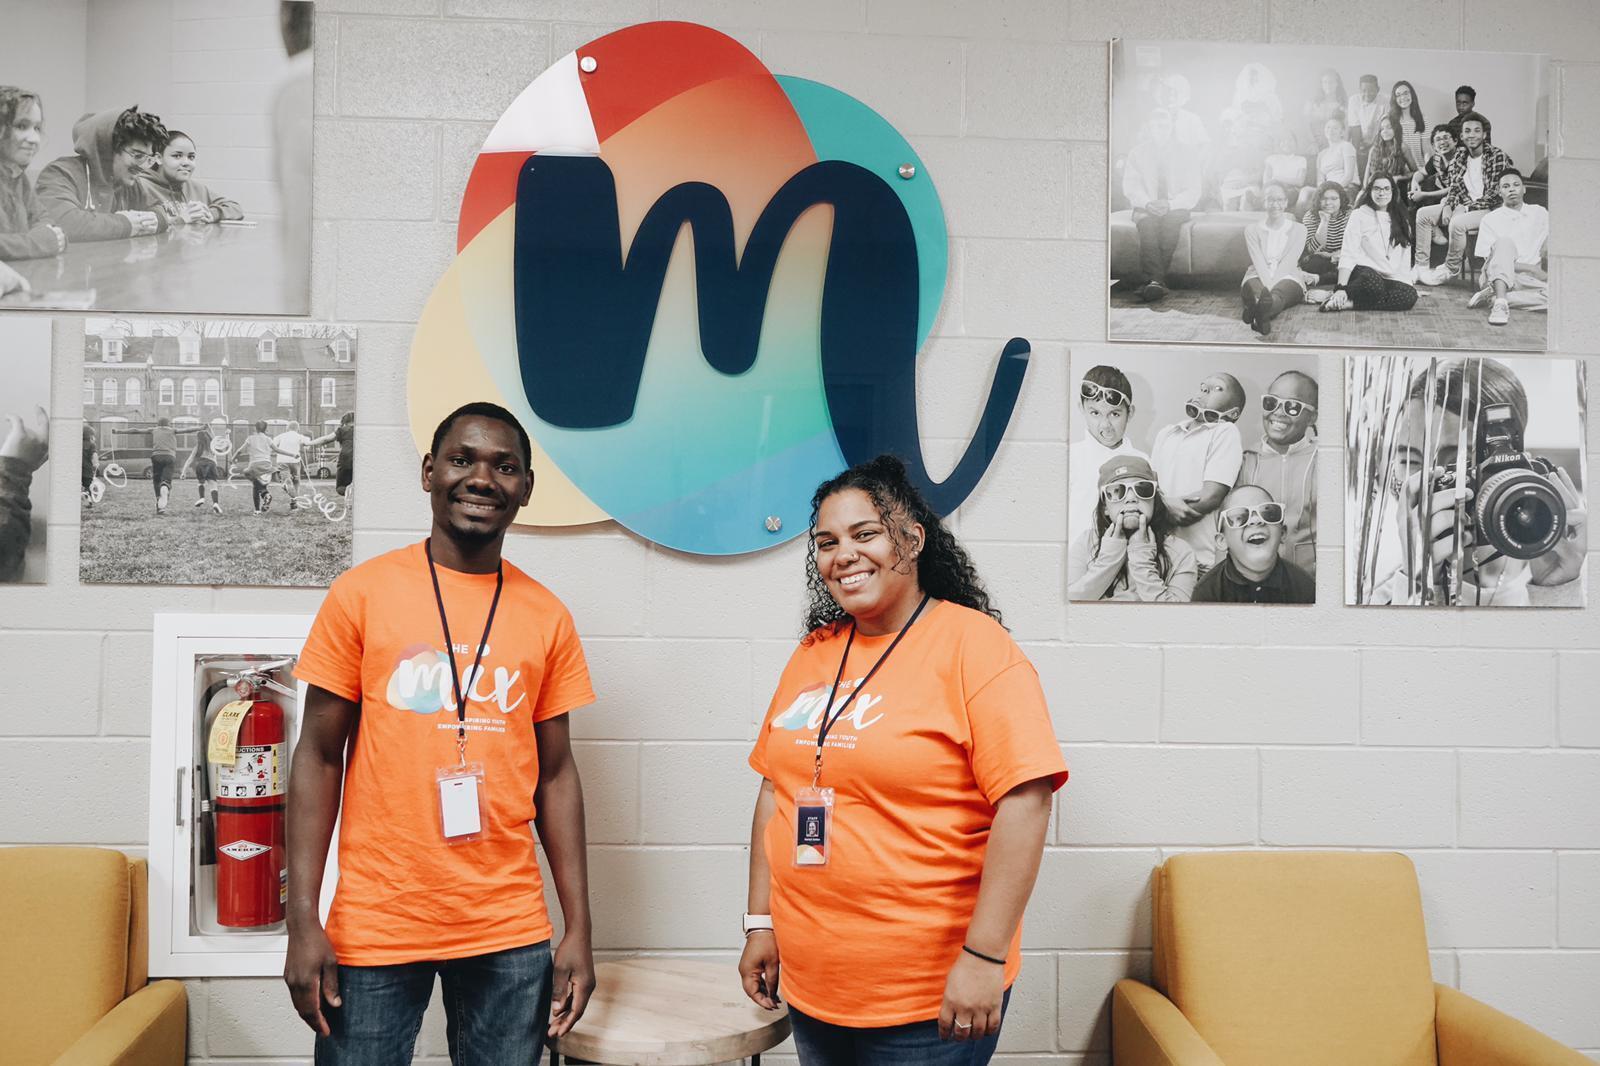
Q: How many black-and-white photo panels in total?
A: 6